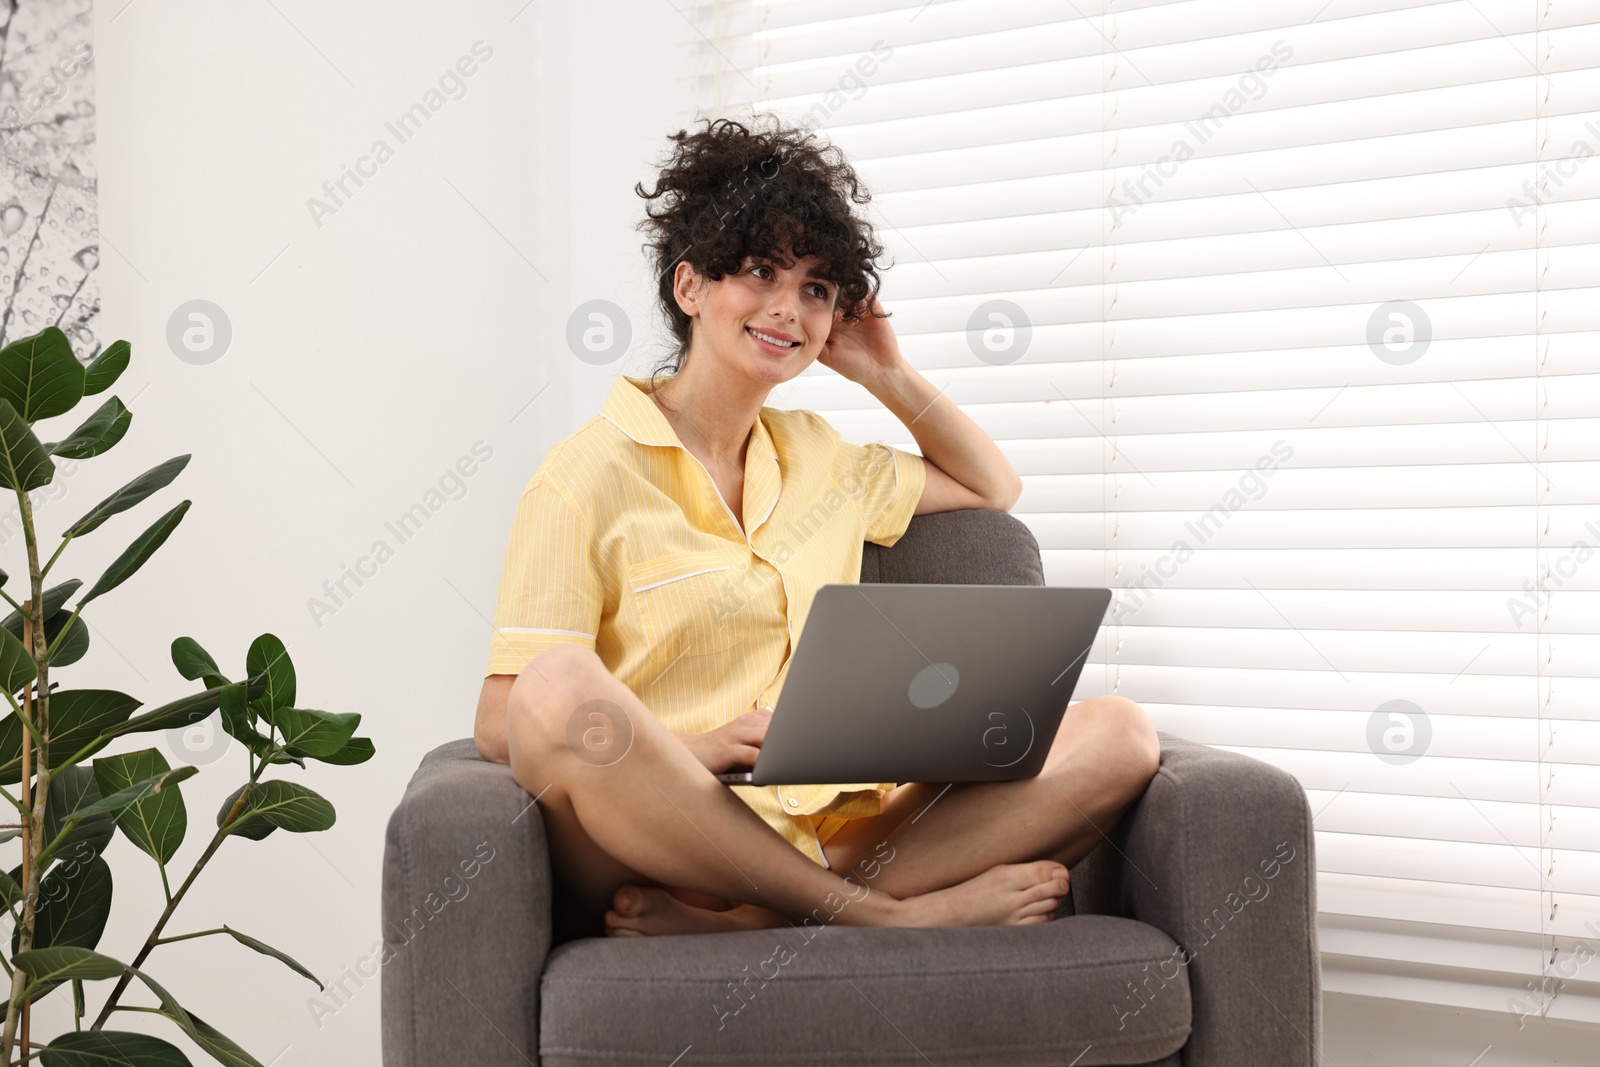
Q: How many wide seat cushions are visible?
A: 1